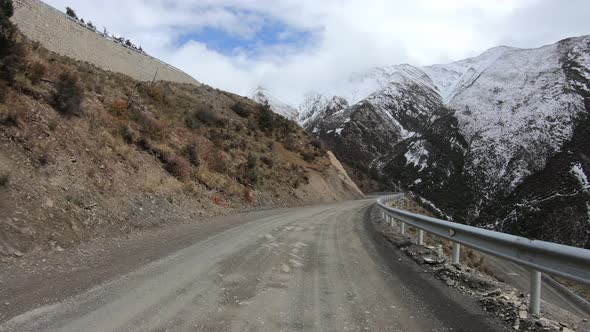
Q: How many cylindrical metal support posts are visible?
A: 7